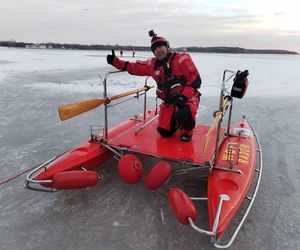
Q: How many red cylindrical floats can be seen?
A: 4